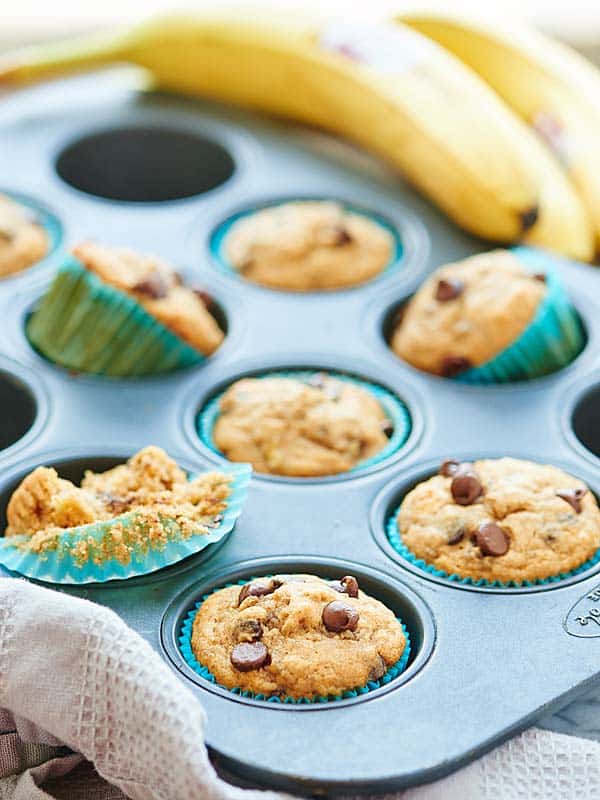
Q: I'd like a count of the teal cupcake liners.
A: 8